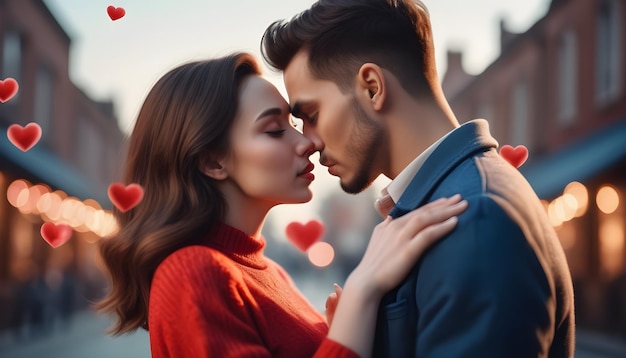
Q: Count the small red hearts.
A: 7